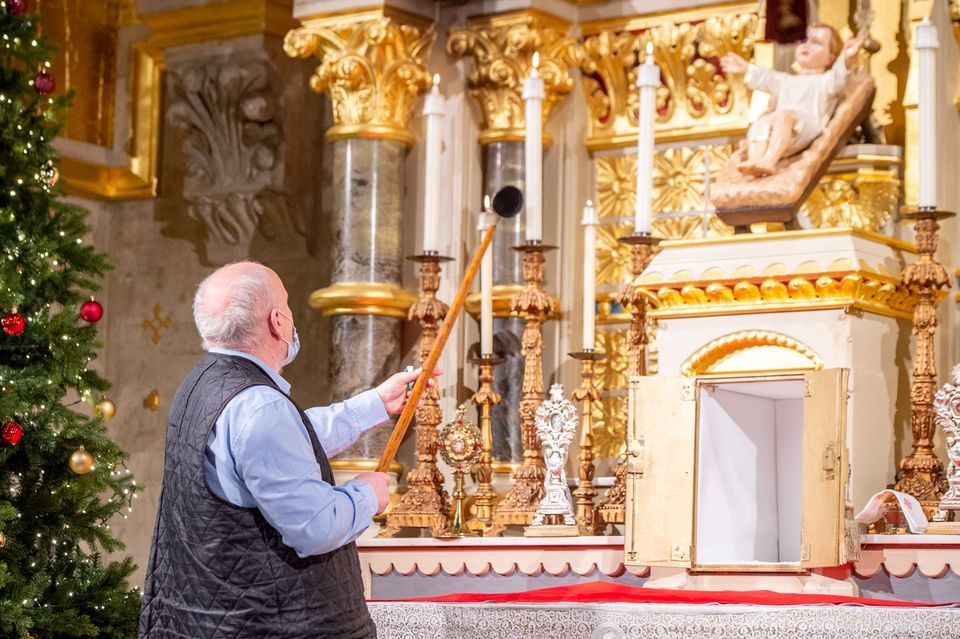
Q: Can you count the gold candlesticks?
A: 6